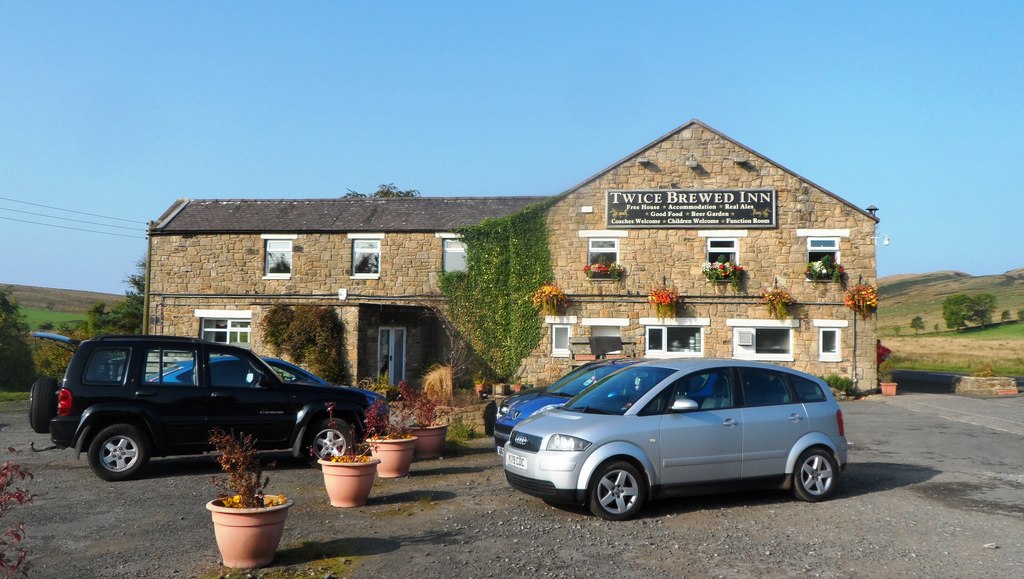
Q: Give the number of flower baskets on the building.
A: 7